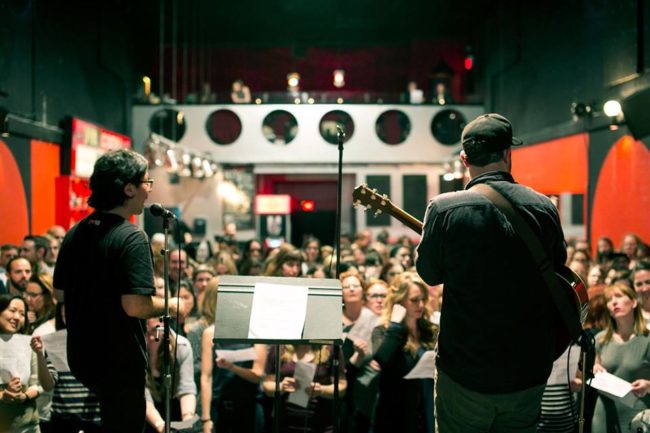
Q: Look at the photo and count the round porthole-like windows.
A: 6